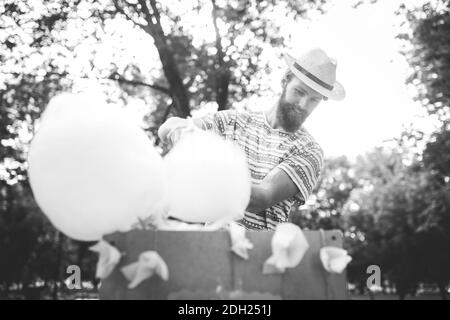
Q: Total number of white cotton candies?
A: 2